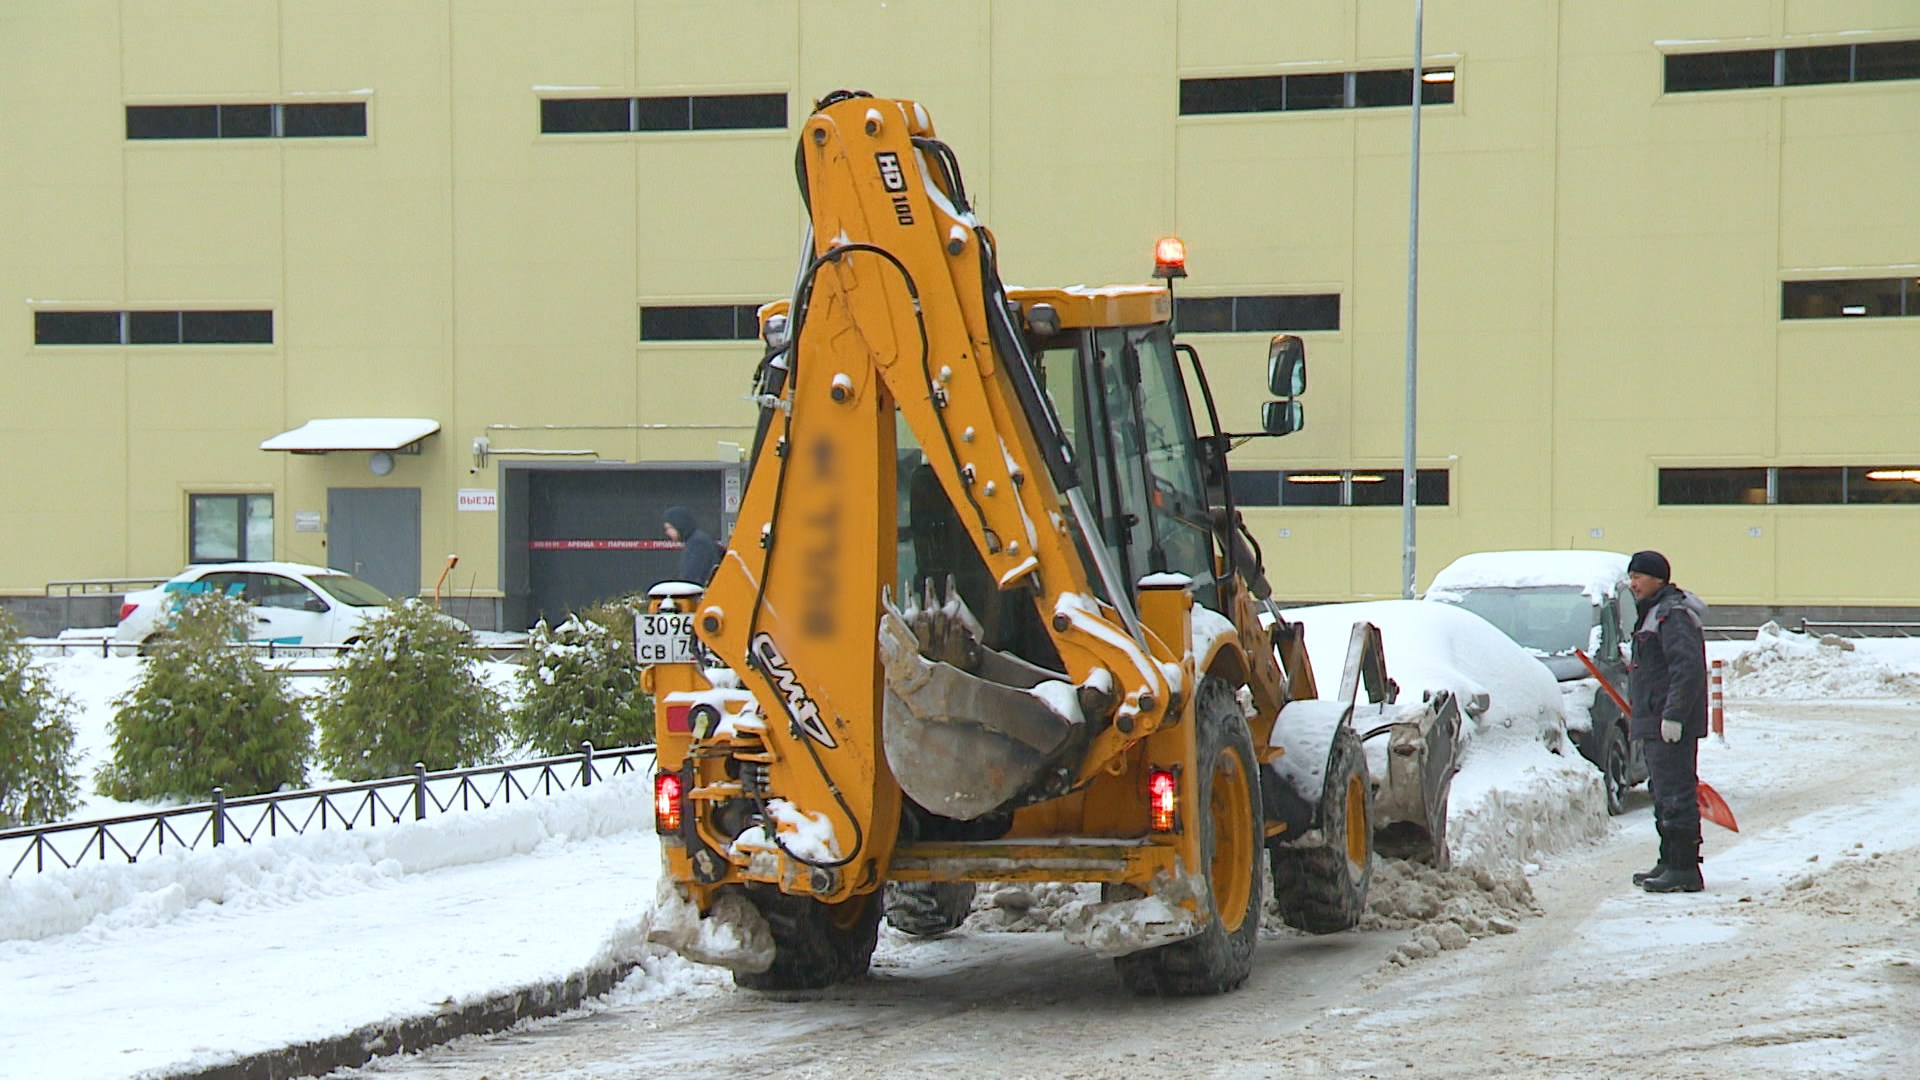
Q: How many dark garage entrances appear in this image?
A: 1